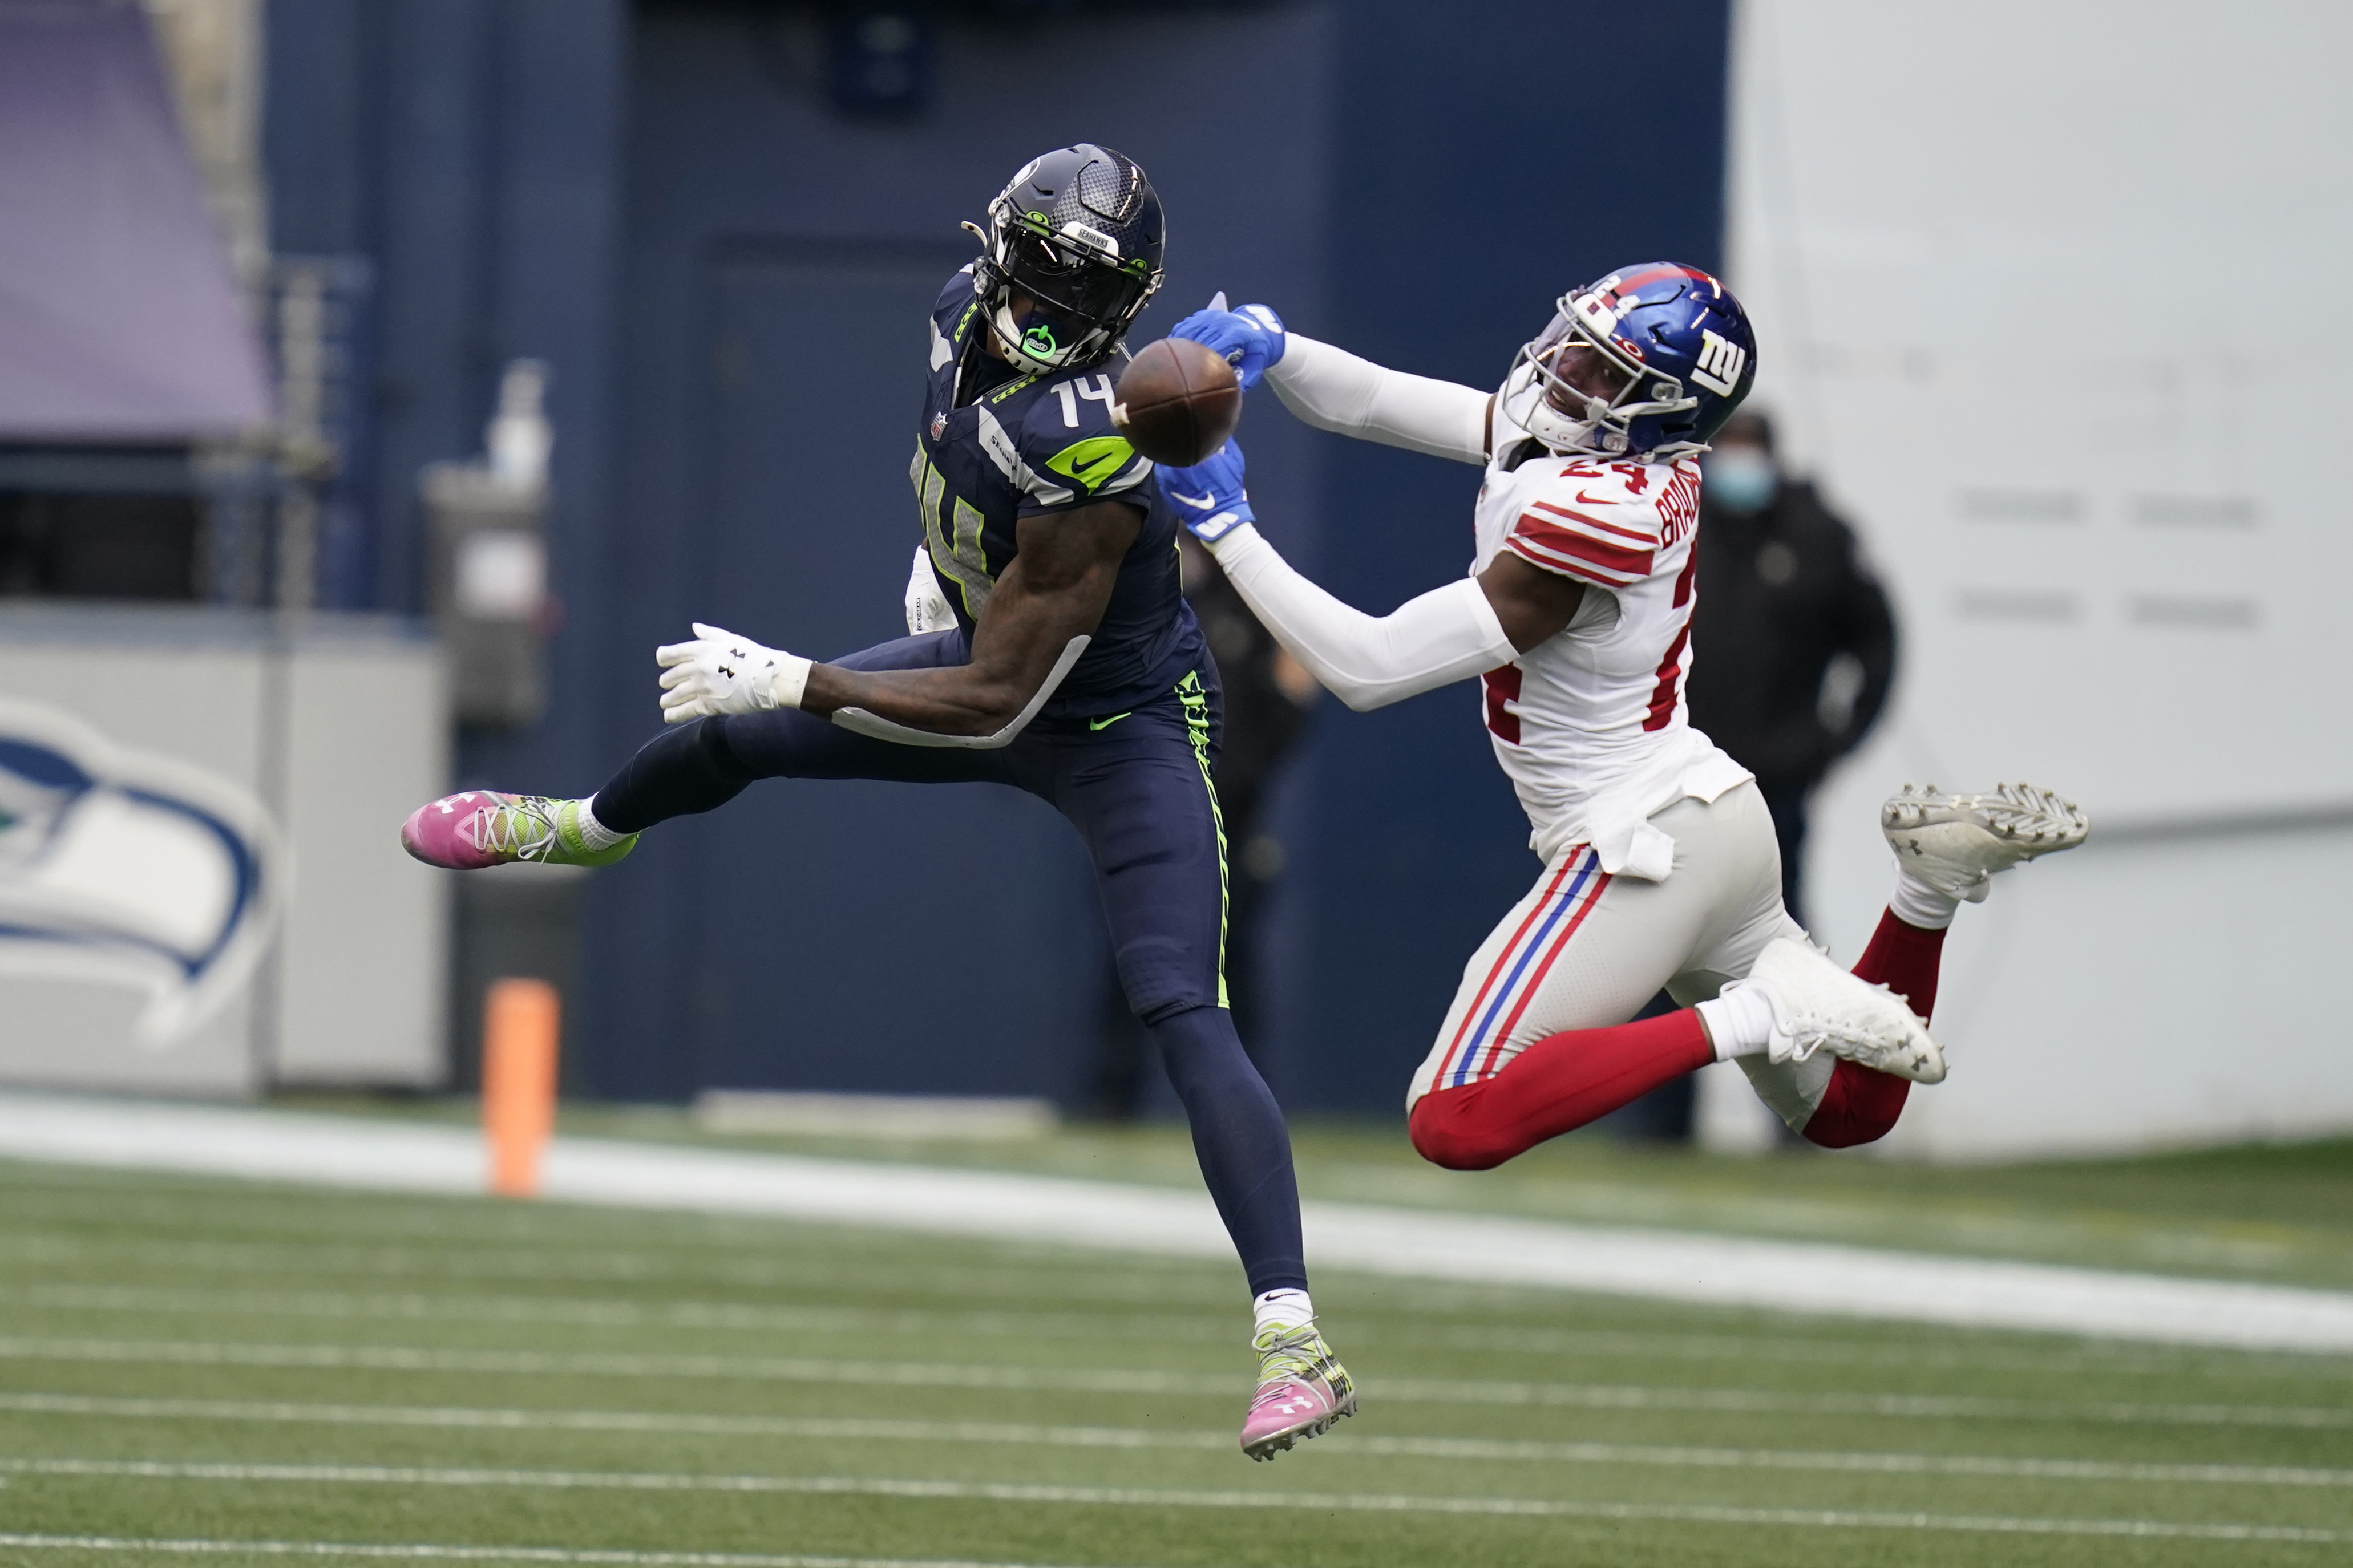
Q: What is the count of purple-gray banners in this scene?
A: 1